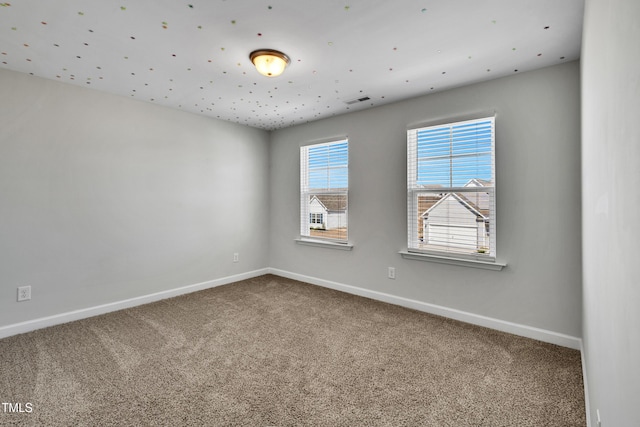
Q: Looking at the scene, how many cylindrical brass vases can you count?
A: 0